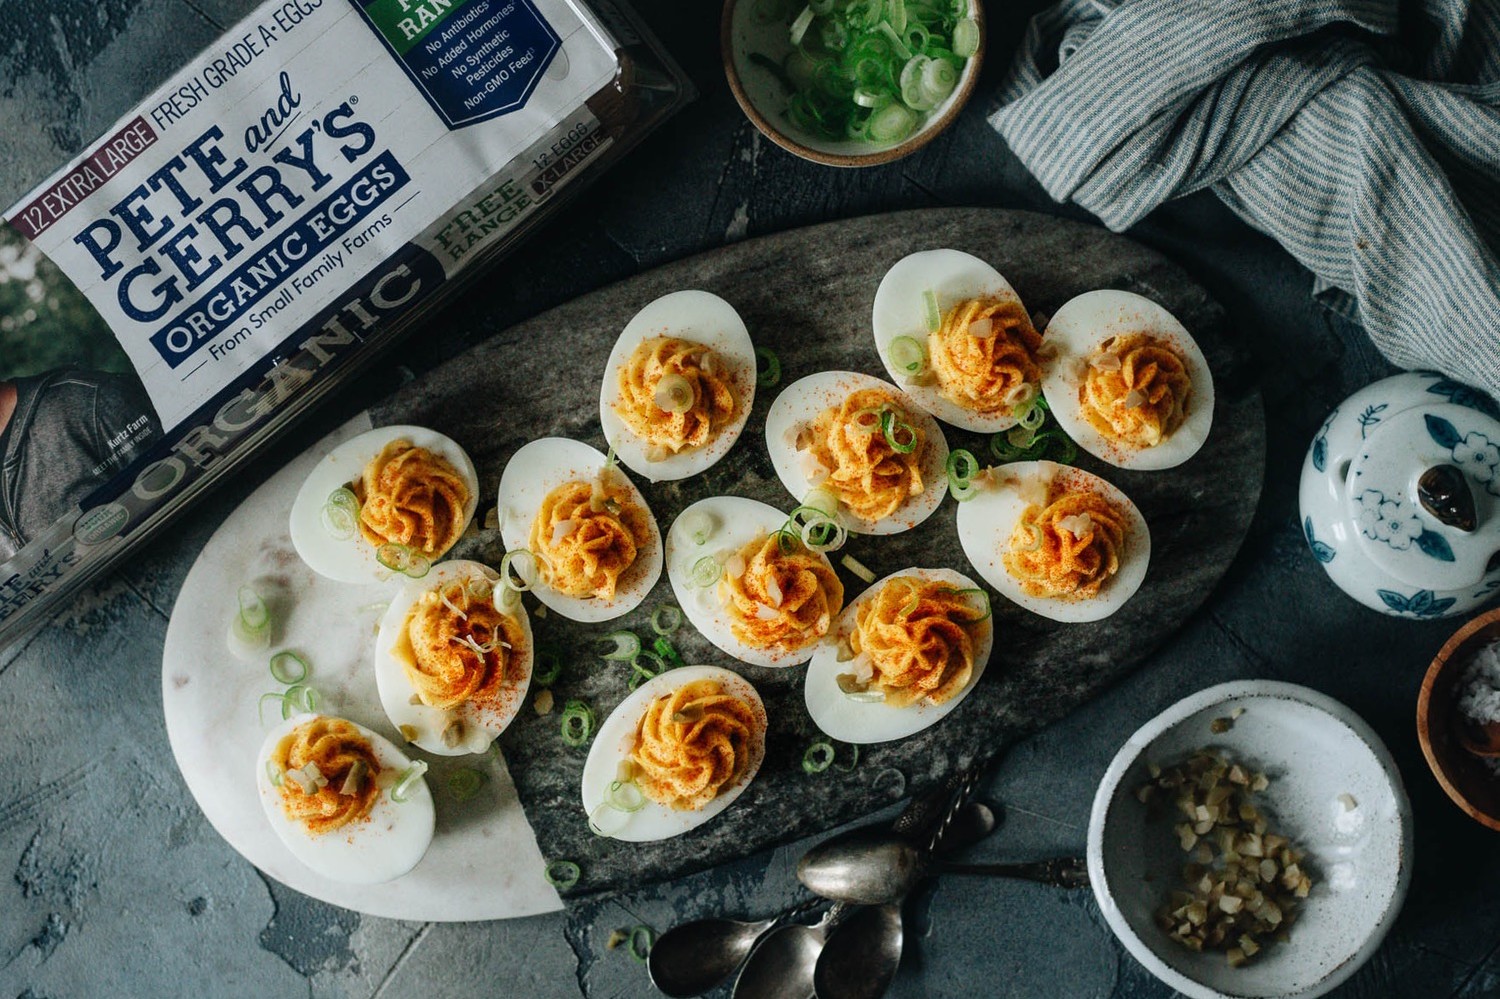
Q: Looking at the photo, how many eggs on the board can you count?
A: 12